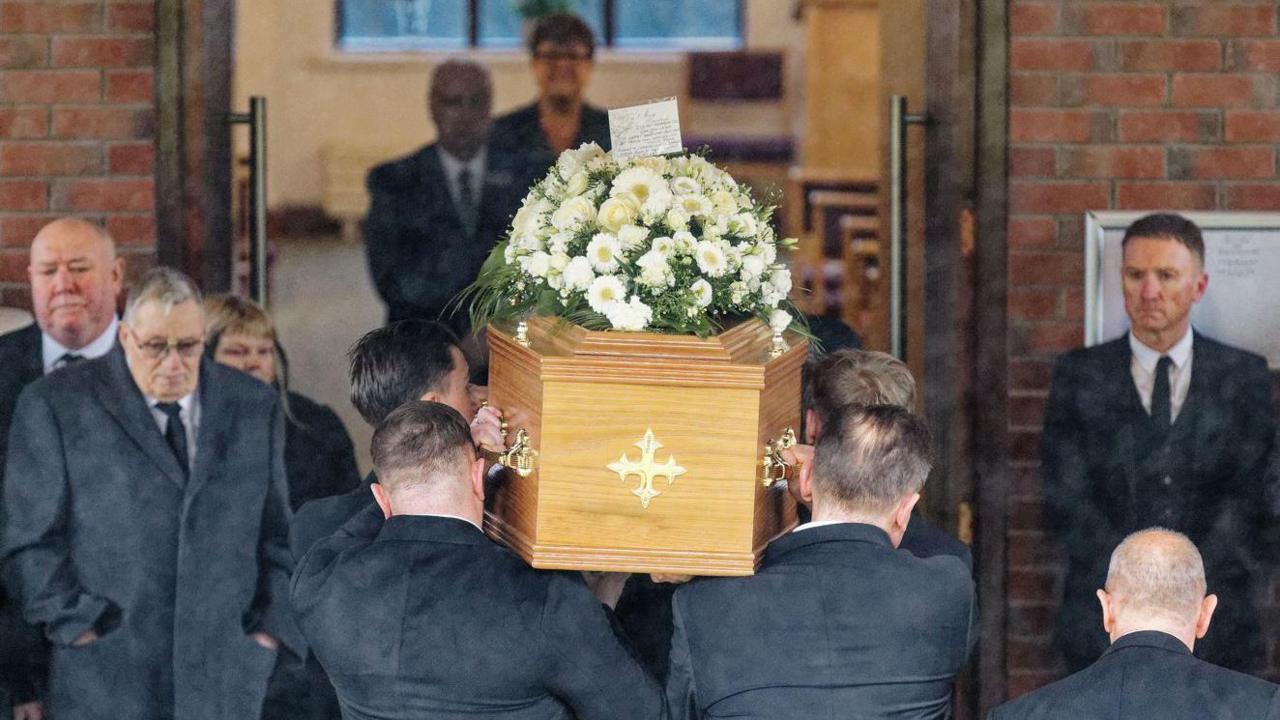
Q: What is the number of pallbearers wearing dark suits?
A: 4